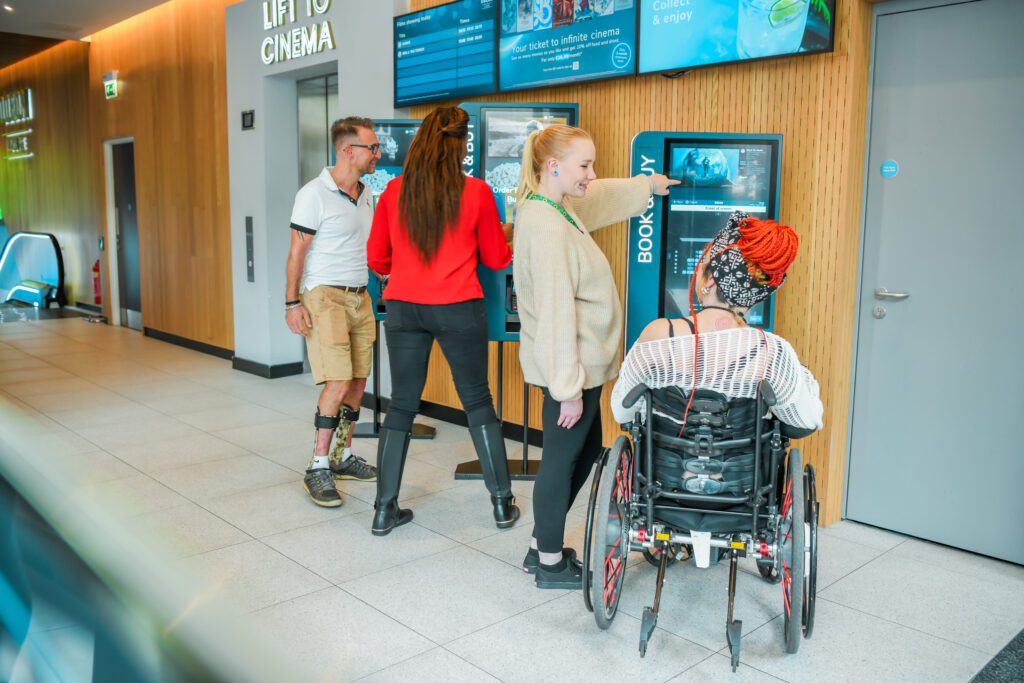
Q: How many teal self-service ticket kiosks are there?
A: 3